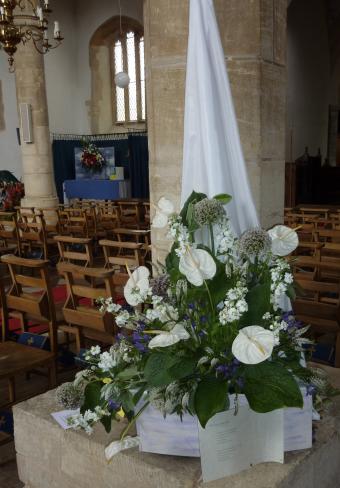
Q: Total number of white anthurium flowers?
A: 7